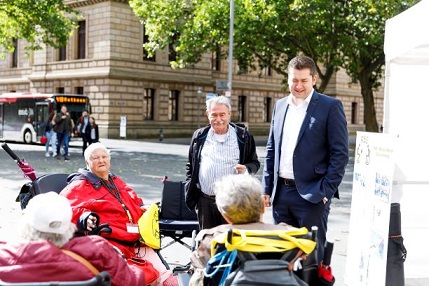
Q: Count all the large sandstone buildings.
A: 1